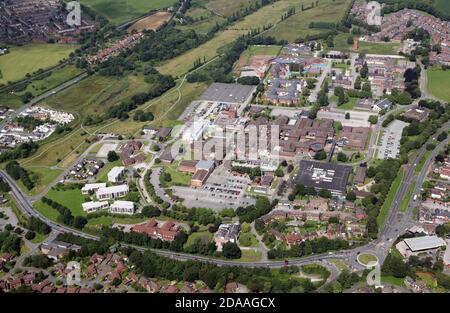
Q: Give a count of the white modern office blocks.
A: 5